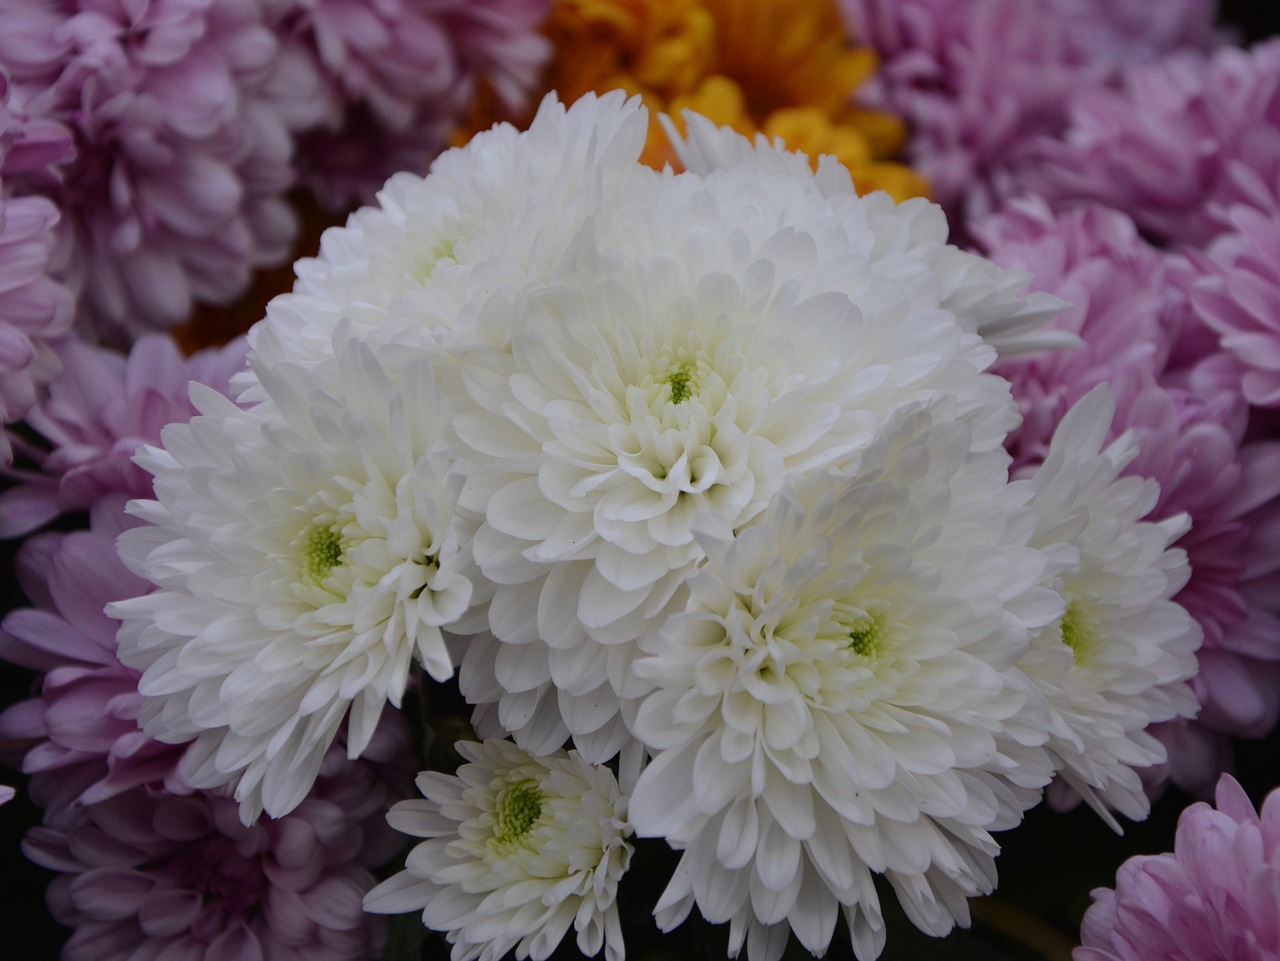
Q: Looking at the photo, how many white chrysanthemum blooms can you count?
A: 6